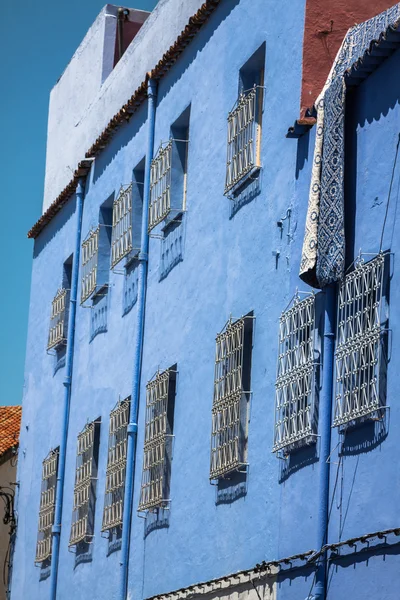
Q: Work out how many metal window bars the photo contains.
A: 12